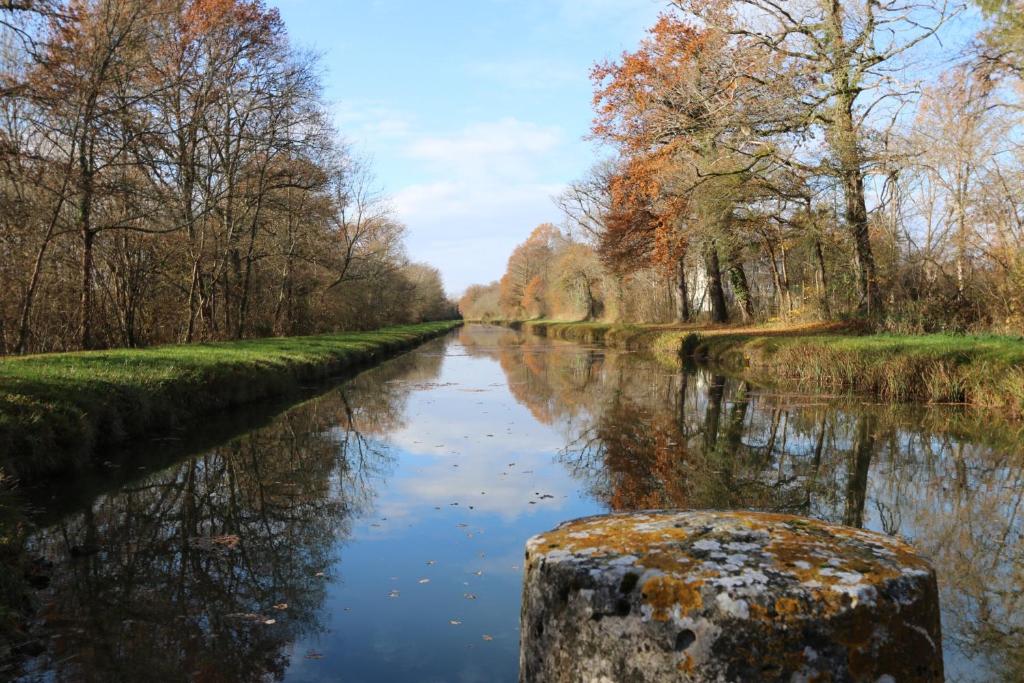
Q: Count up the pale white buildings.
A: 1